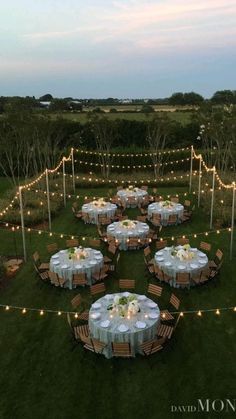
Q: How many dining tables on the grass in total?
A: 7